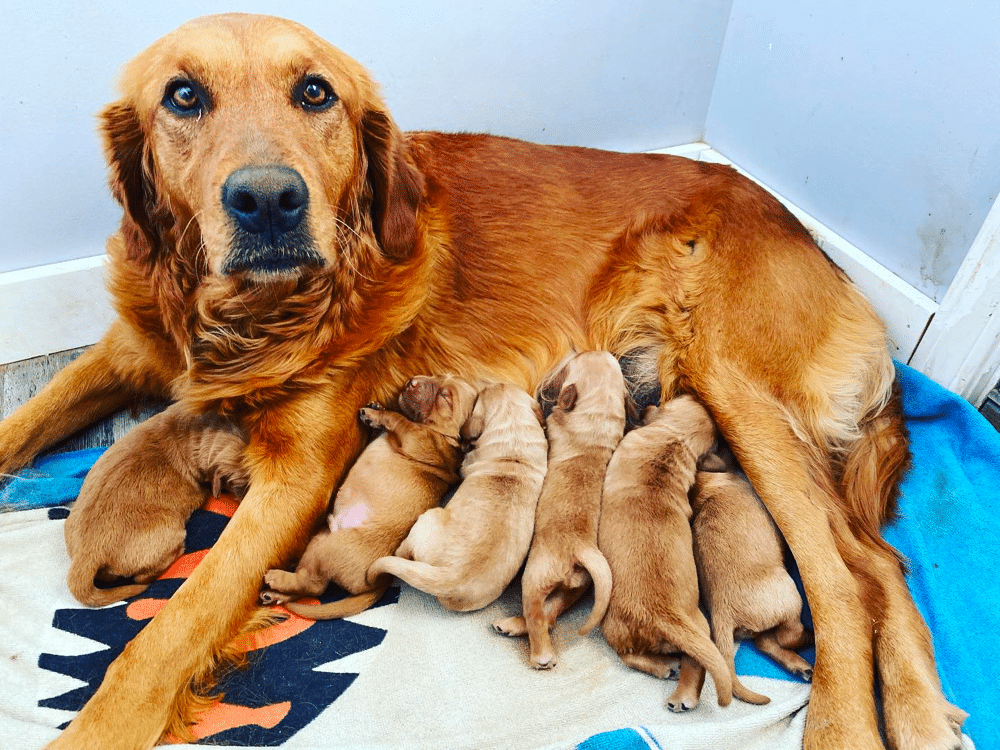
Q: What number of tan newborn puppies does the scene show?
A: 6